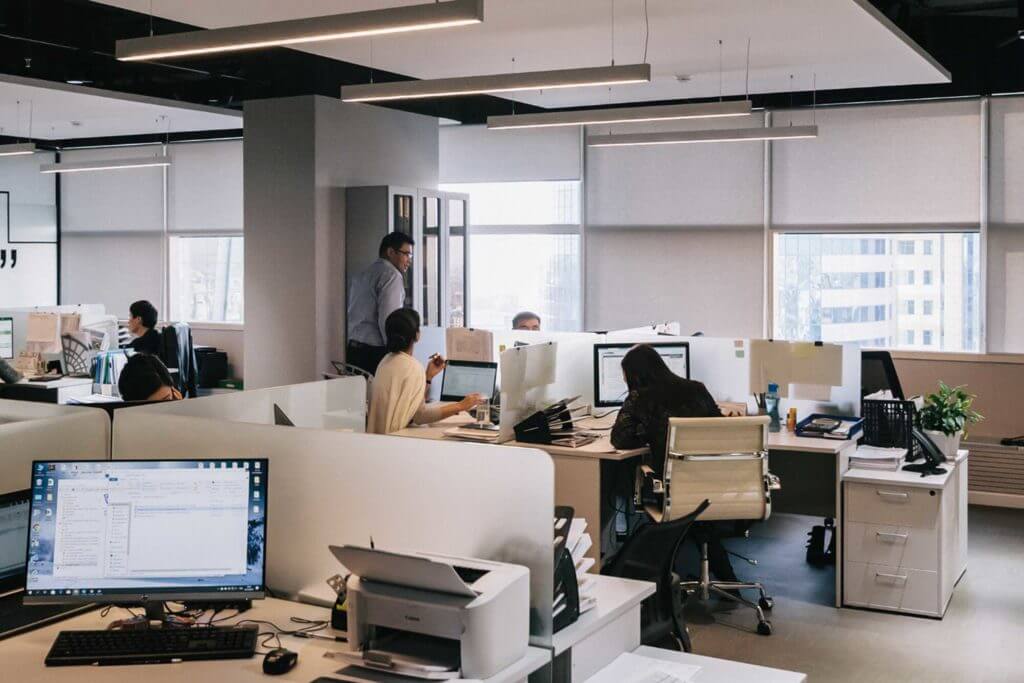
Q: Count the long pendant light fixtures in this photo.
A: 6